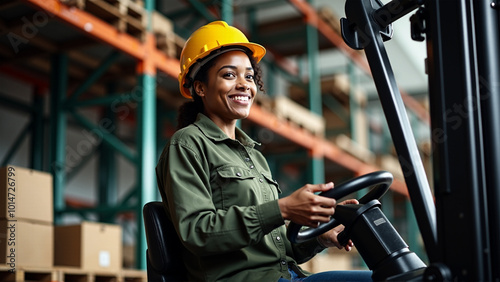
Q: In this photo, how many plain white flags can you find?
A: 0